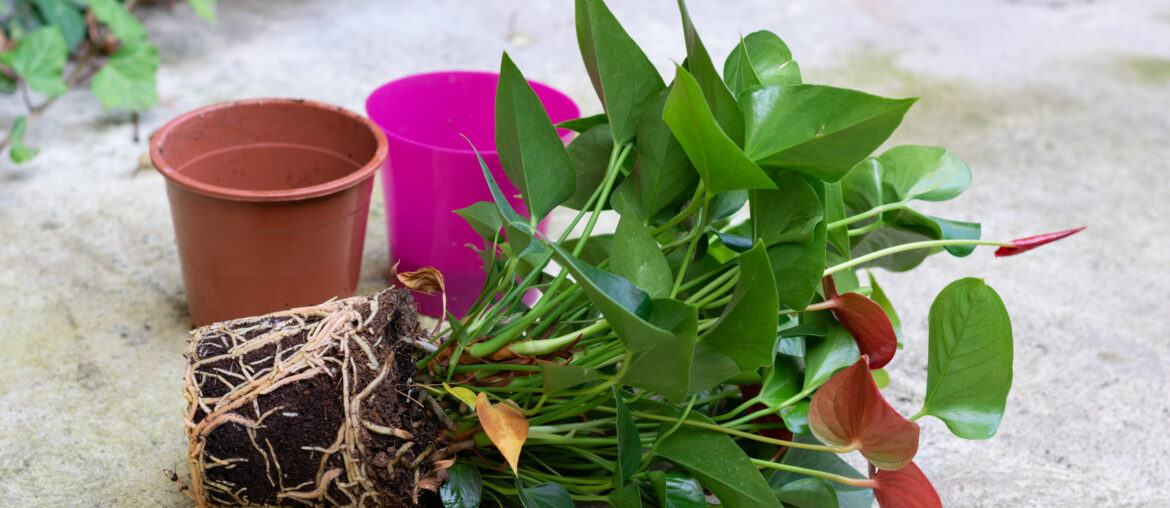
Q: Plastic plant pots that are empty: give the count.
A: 2